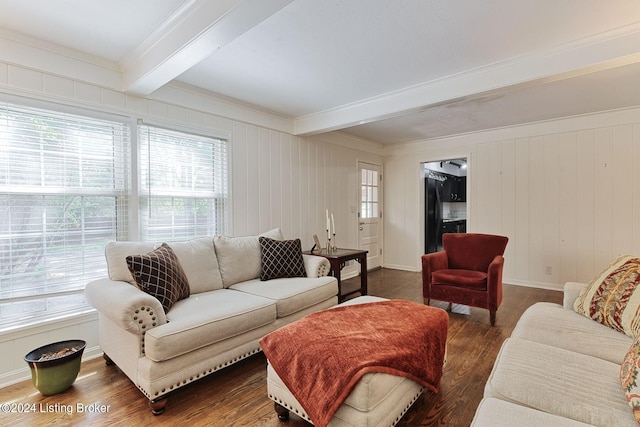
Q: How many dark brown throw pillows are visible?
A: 2